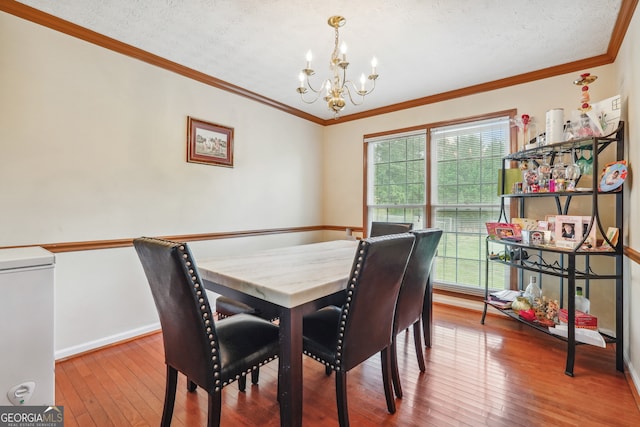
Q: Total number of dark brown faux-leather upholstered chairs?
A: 4